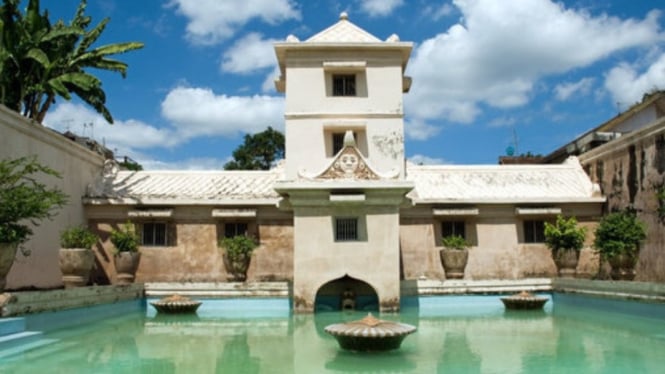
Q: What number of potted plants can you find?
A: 7